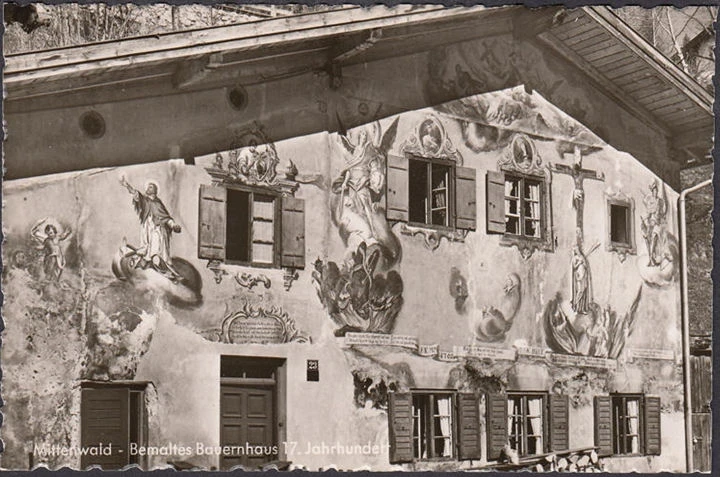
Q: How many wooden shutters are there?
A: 11